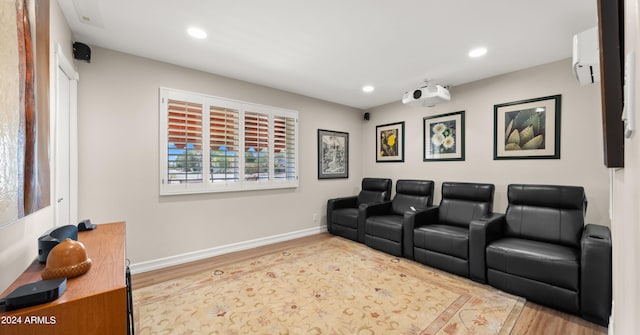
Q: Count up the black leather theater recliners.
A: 4